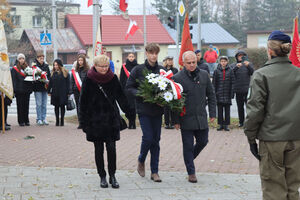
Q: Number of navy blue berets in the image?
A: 2